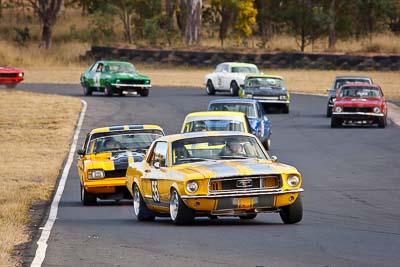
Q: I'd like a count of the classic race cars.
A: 10